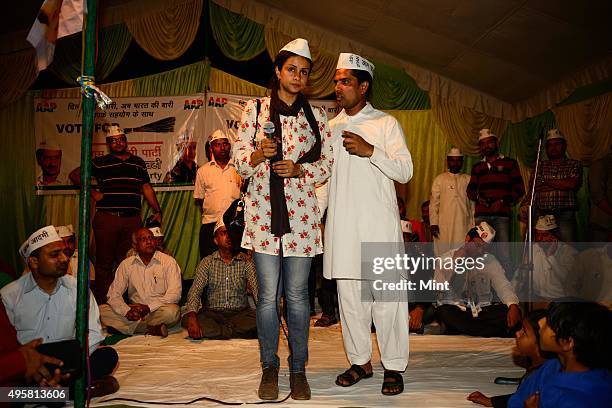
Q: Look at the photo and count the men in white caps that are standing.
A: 6